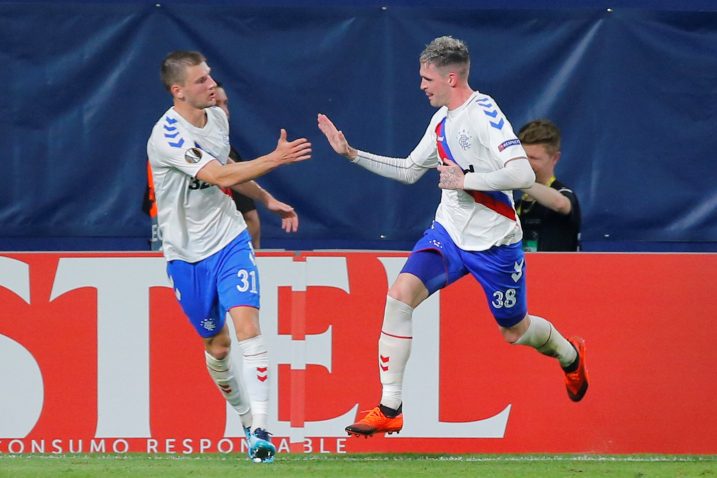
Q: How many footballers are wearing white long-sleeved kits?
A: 1